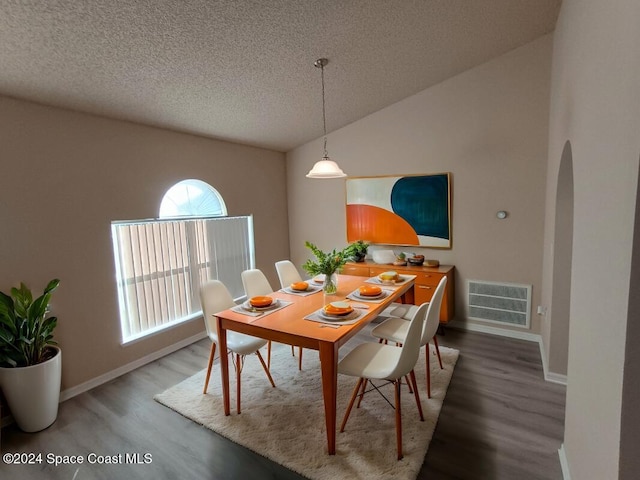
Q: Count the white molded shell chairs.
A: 6